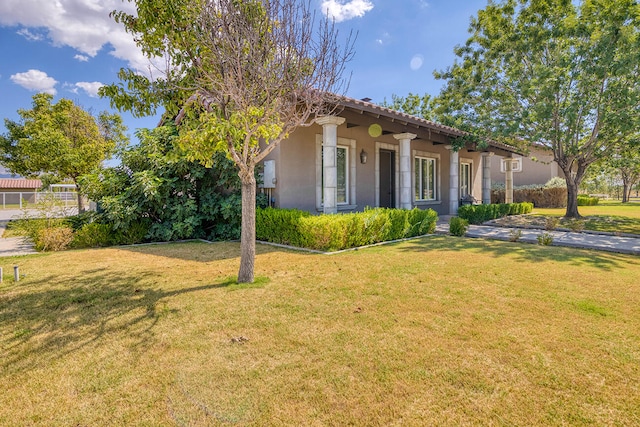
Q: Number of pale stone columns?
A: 5